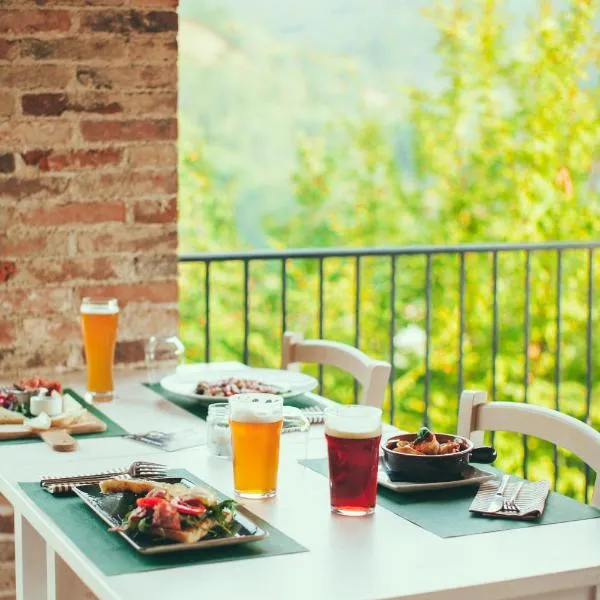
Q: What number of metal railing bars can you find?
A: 12